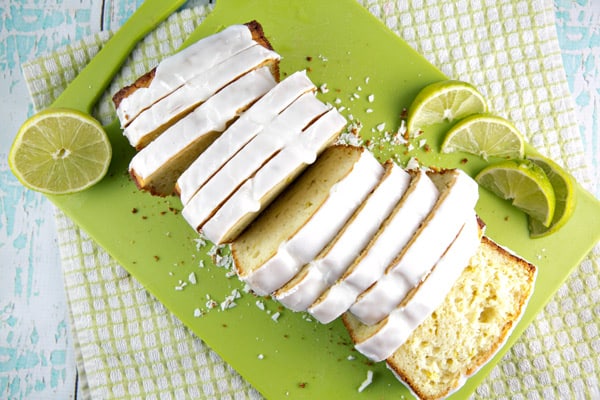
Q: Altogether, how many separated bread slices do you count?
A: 12